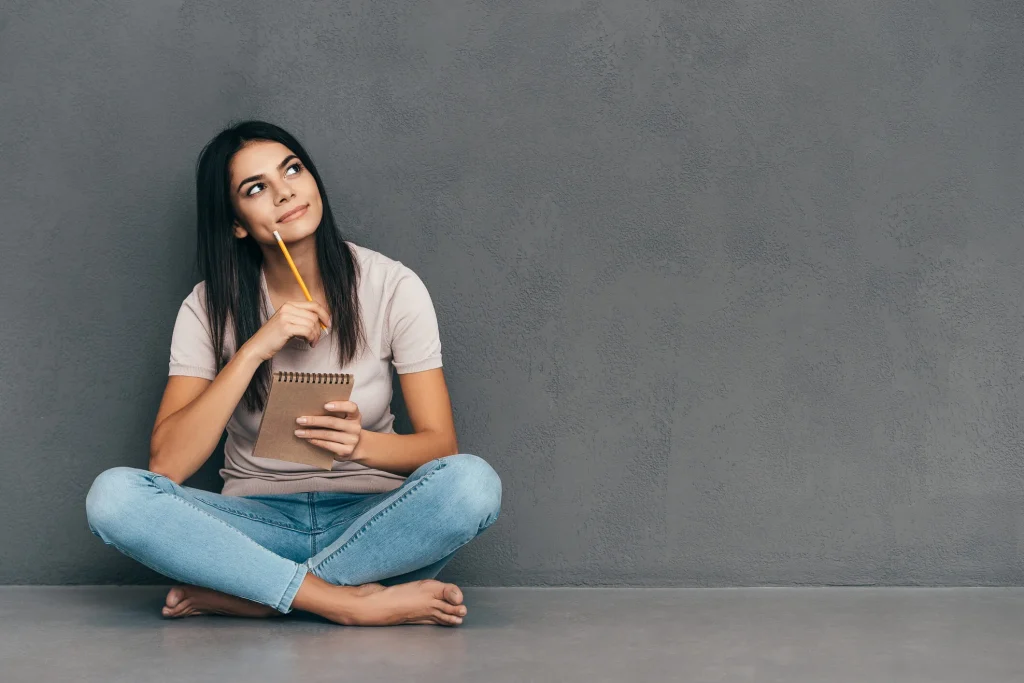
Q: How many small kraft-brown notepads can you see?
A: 1